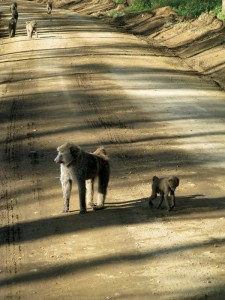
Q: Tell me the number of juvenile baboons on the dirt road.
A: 1